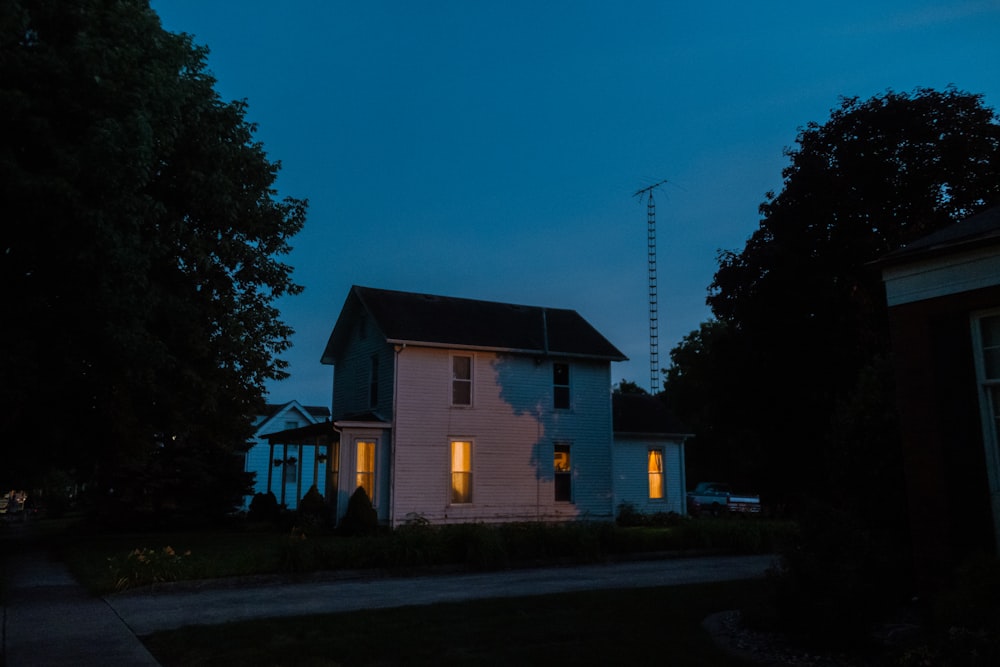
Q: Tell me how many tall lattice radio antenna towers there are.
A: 1